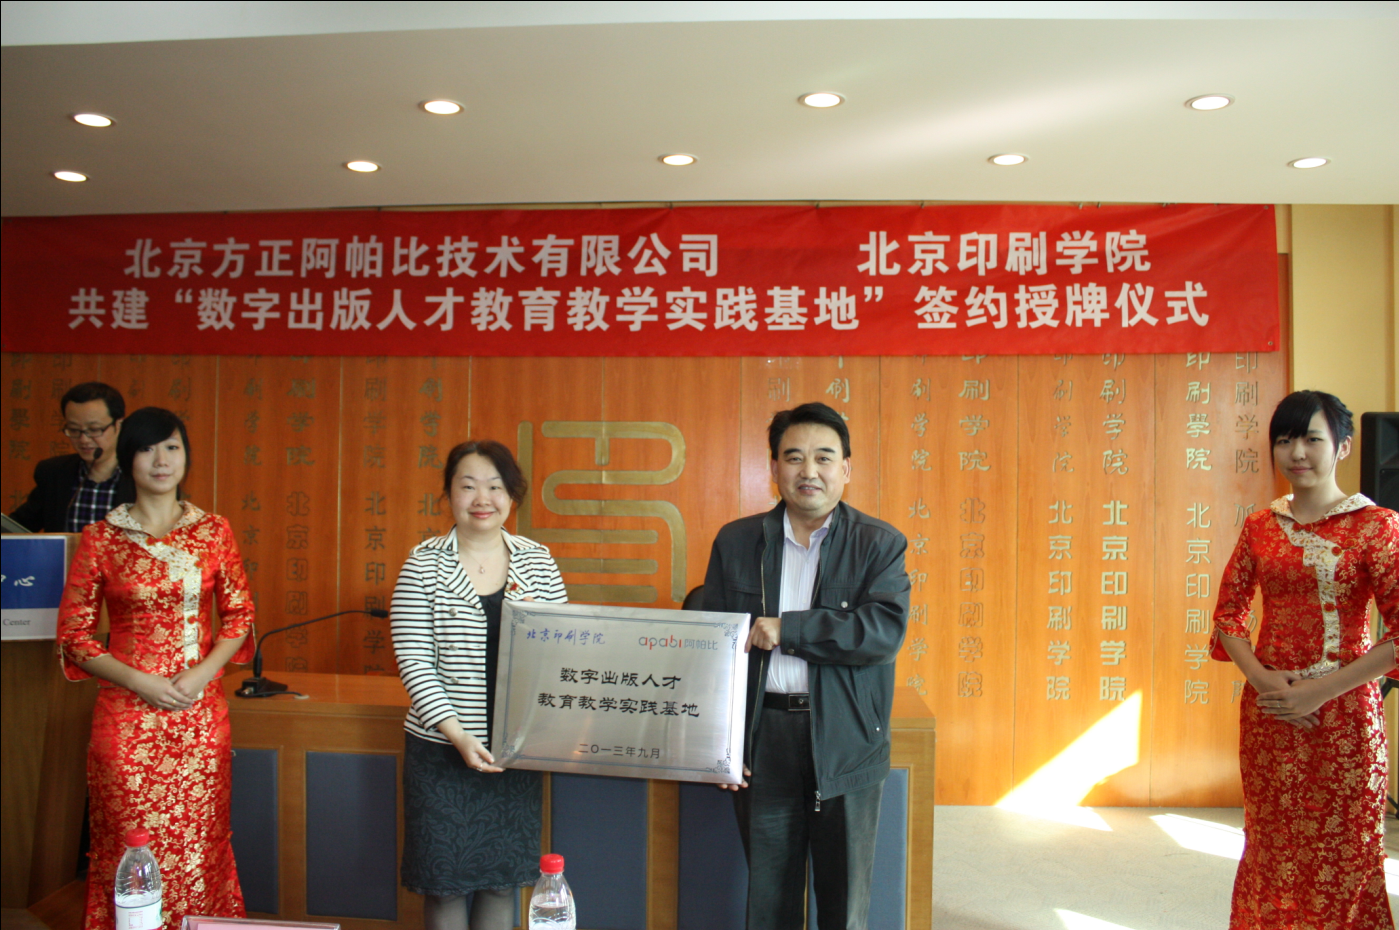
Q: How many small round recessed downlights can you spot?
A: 9